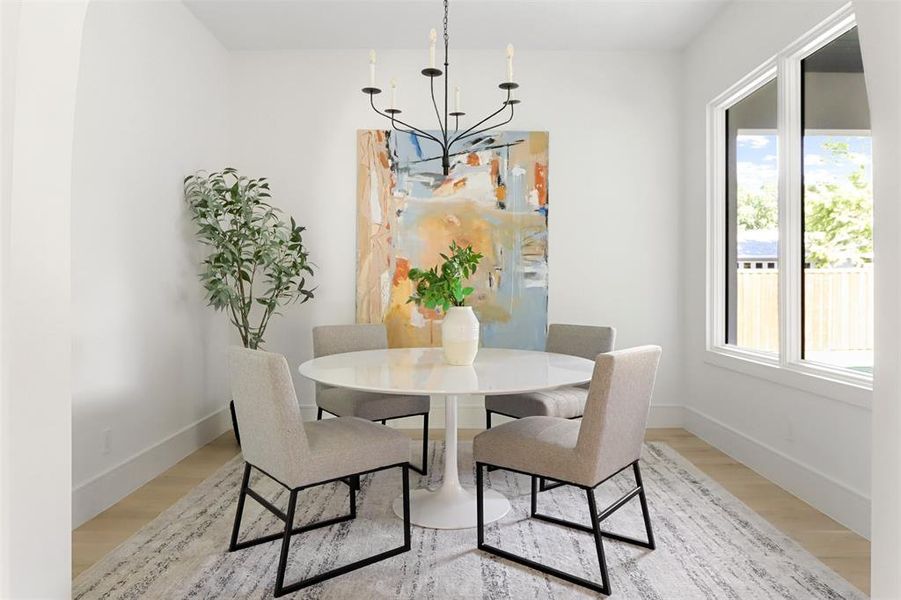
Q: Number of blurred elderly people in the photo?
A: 0